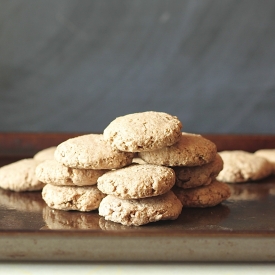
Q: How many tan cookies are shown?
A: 13